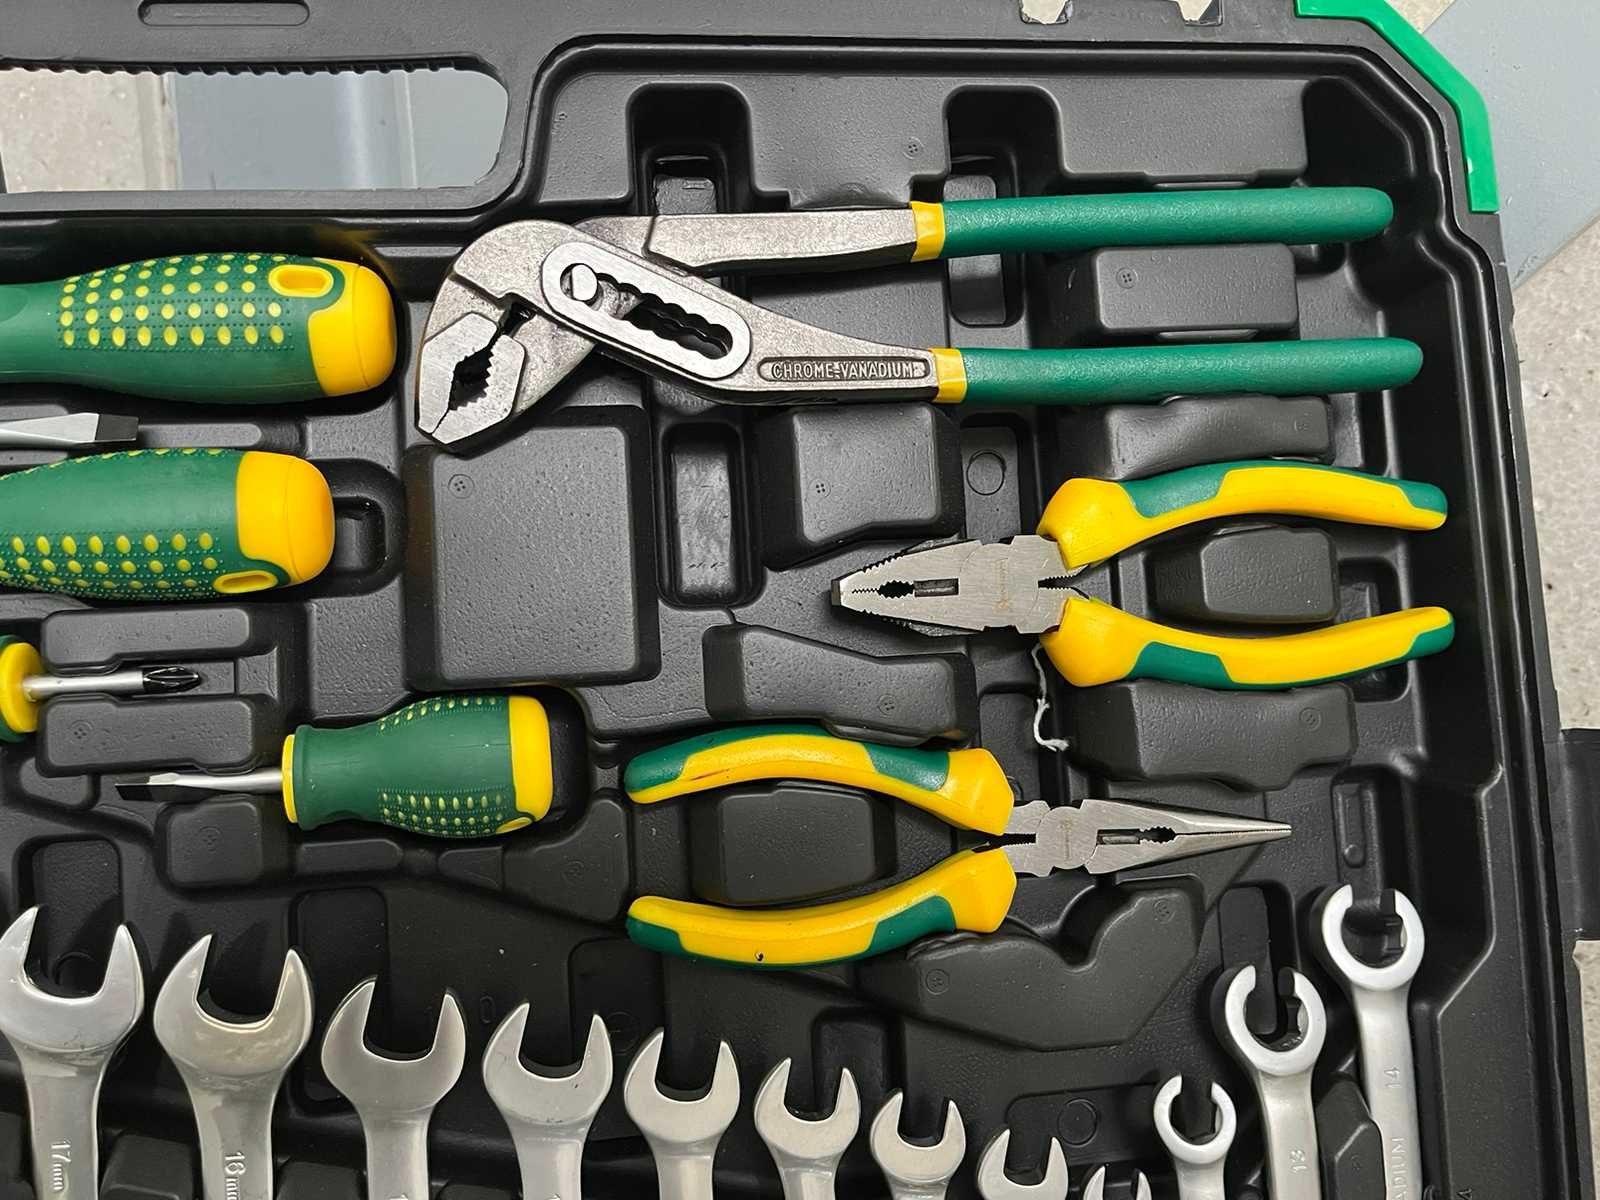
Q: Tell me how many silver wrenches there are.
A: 12